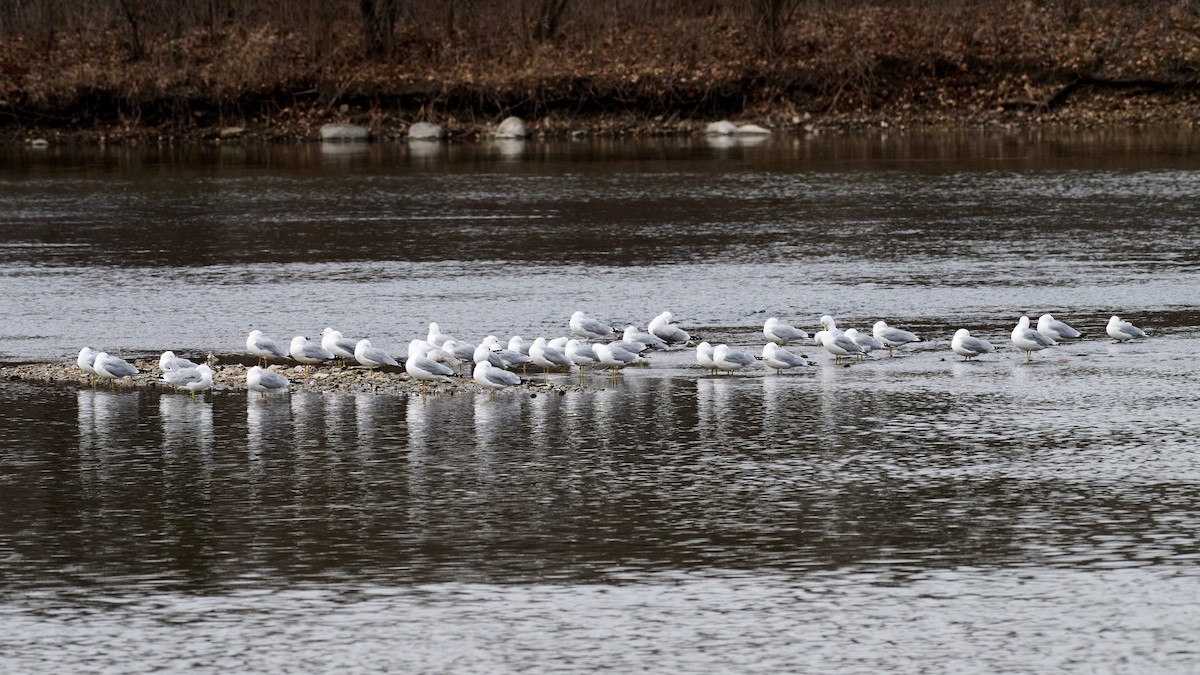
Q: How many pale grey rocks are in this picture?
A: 5